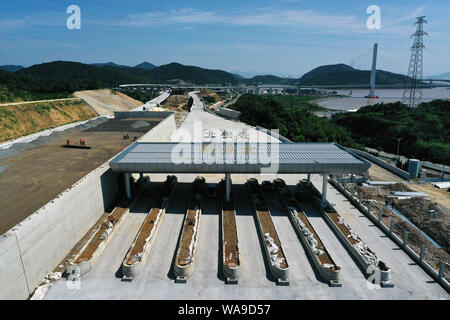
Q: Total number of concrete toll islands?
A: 7